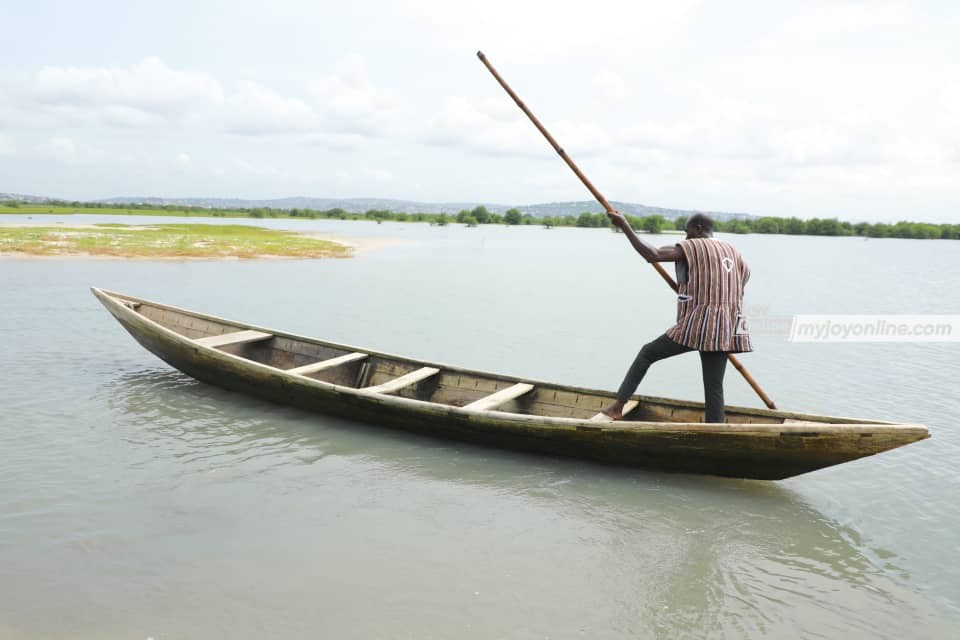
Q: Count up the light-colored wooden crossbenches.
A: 5